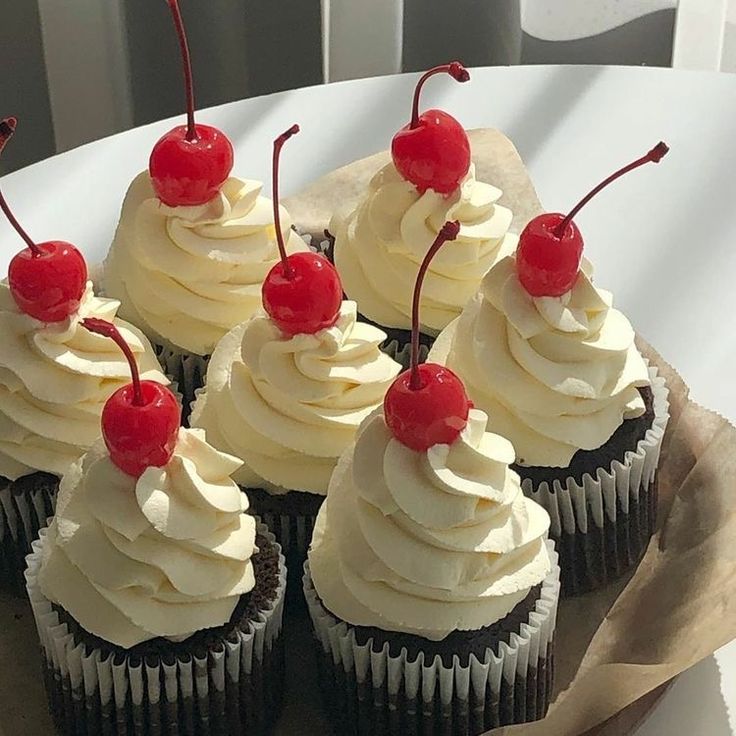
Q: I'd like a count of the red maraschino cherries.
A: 7